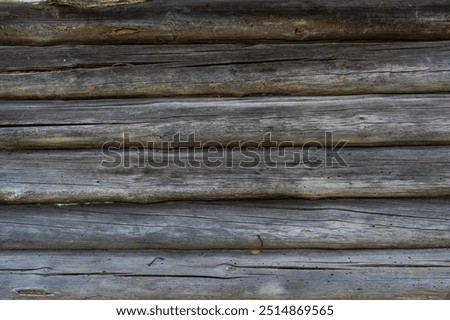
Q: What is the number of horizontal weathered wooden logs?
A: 6